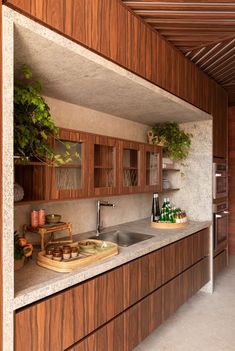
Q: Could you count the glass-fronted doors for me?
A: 4